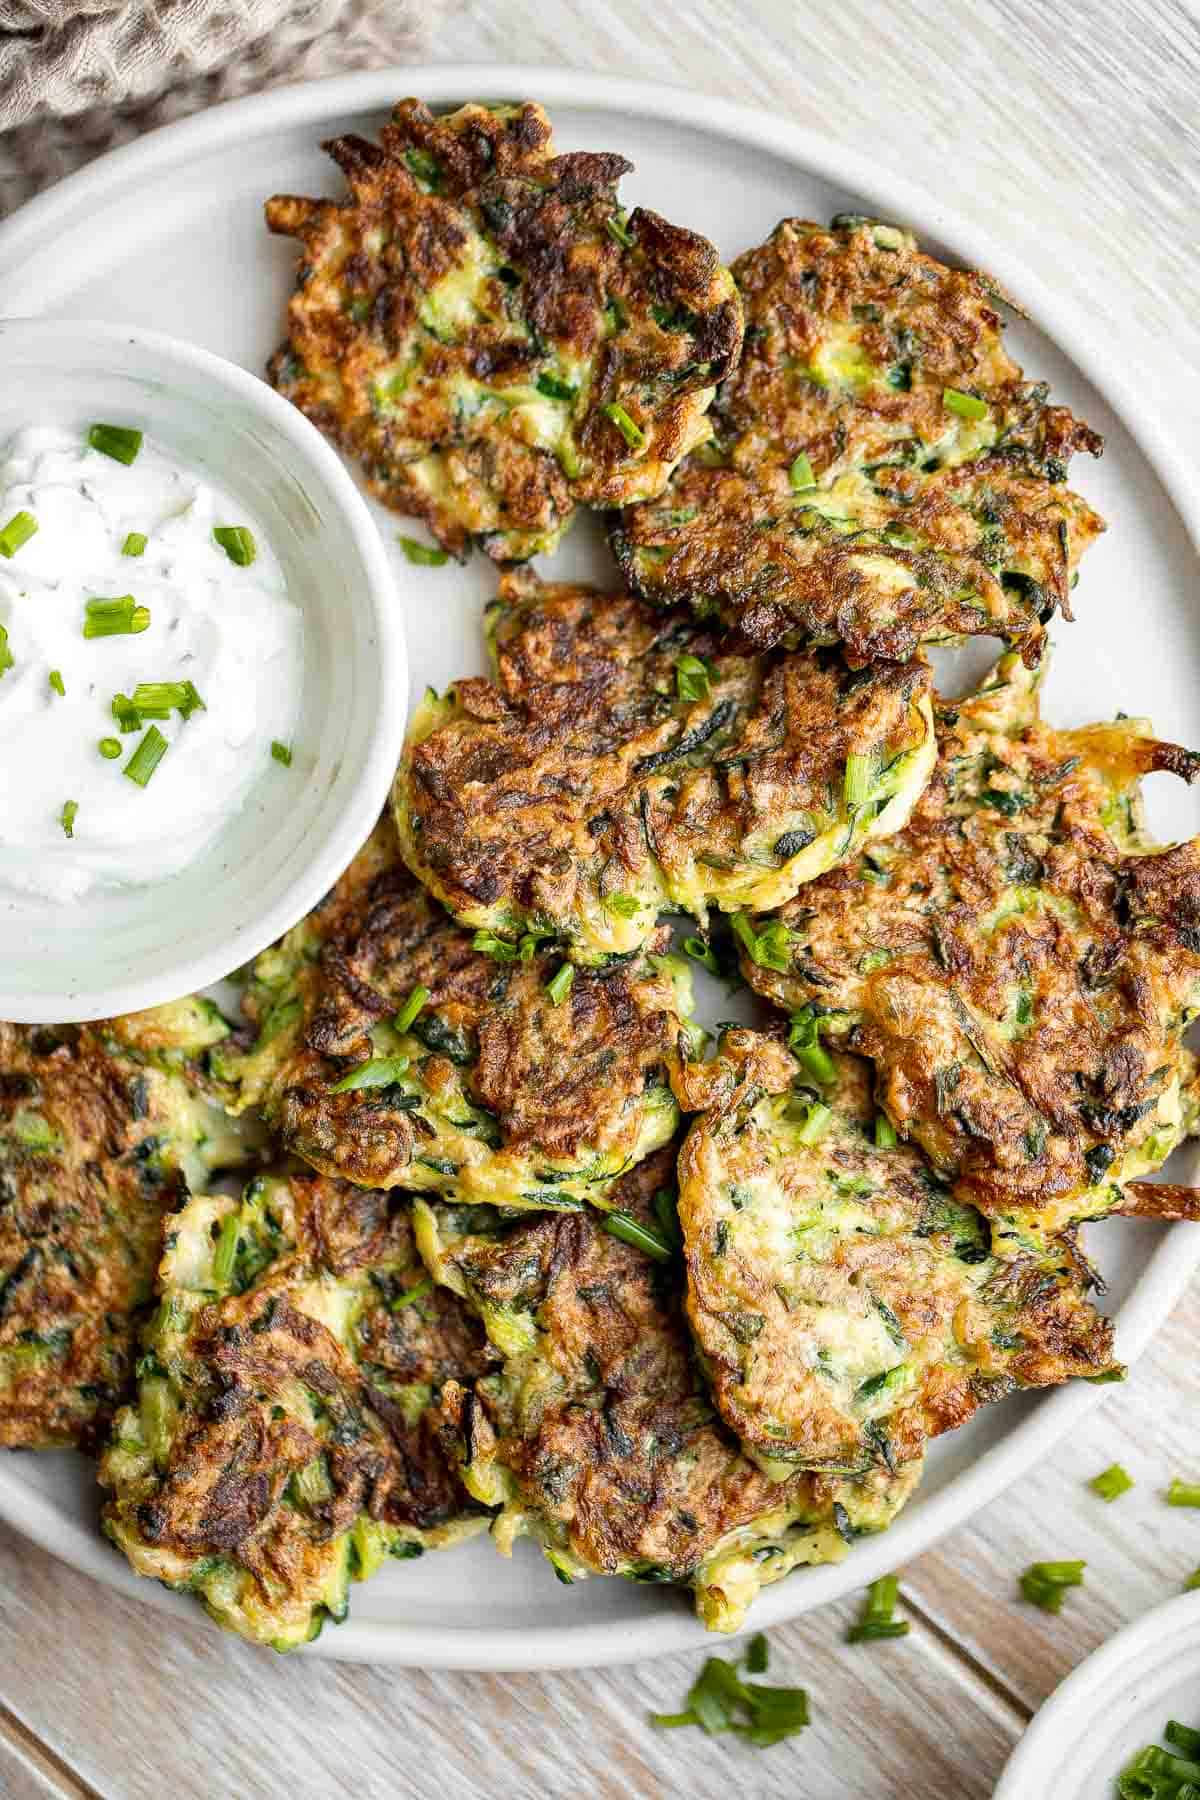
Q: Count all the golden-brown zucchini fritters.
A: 9